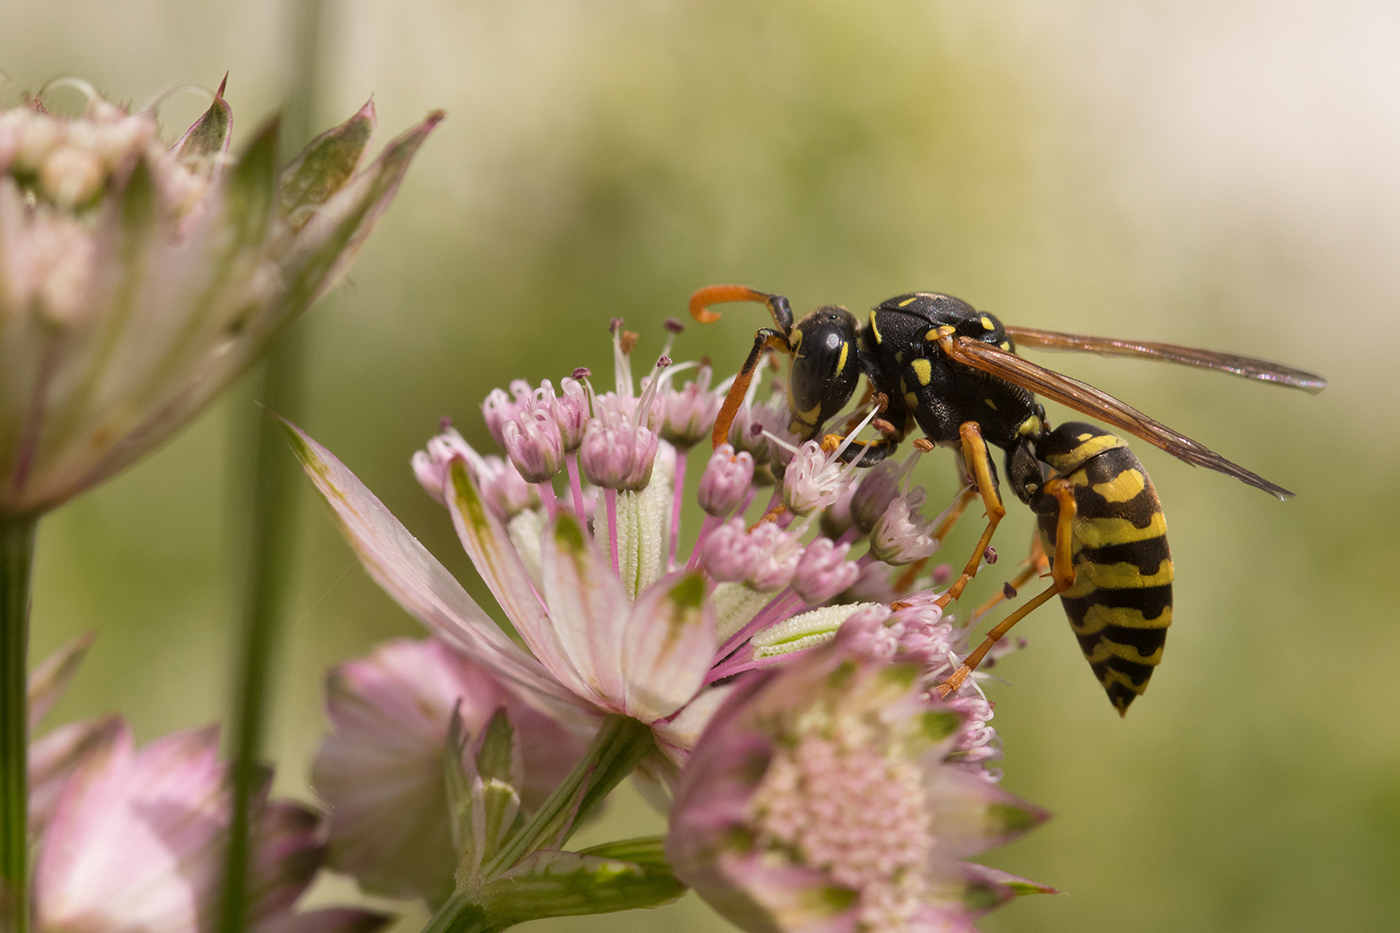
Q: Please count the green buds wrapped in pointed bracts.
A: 1